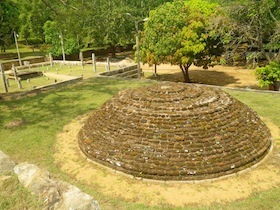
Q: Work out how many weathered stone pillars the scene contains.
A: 6